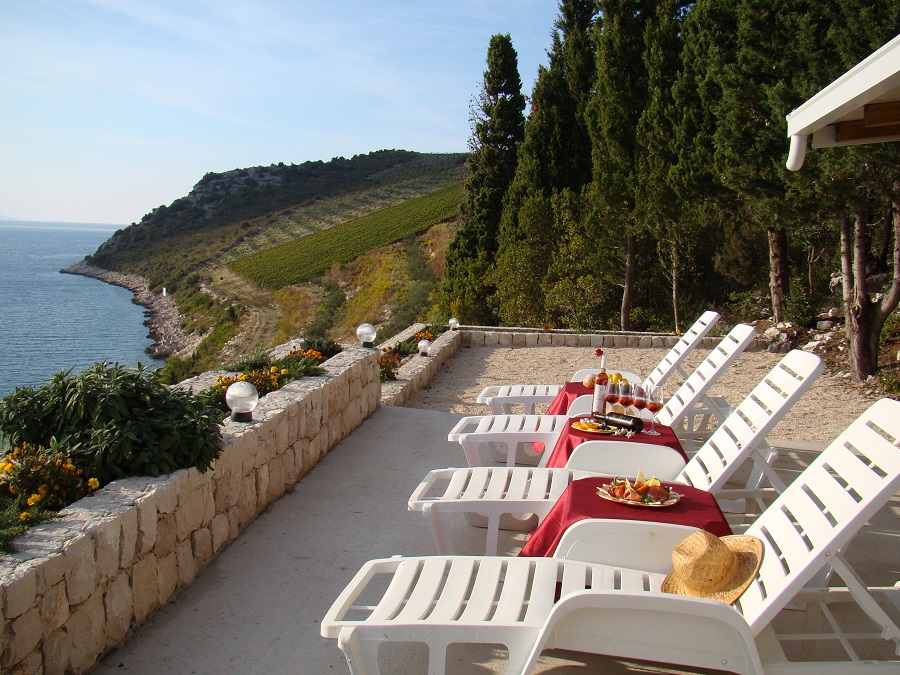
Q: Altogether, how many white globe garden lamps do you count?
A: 4